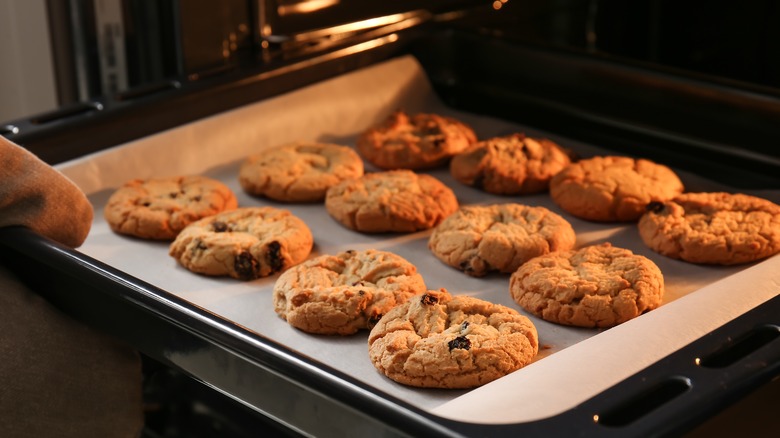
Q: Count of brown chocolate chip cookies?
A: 12